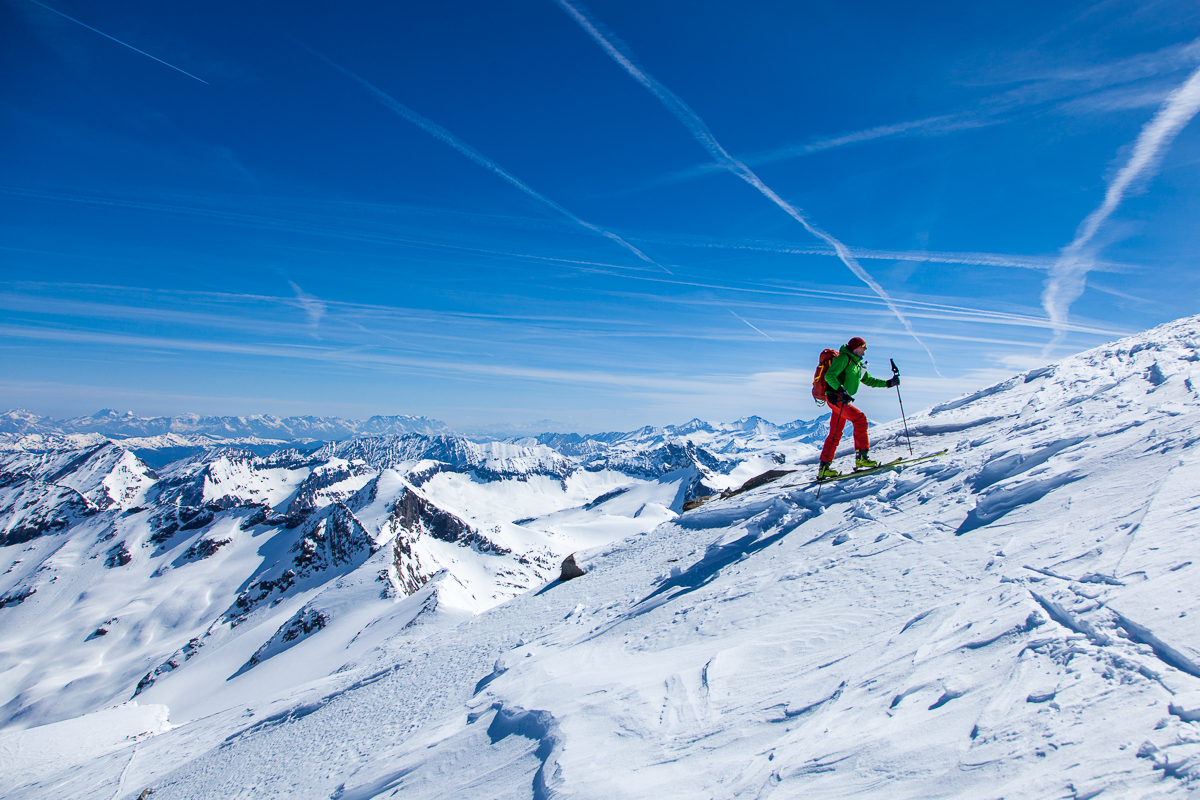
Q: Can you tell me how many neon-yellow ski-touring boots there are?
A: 2